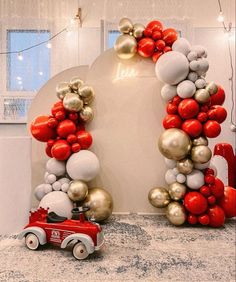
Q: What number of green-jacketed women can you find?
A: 0